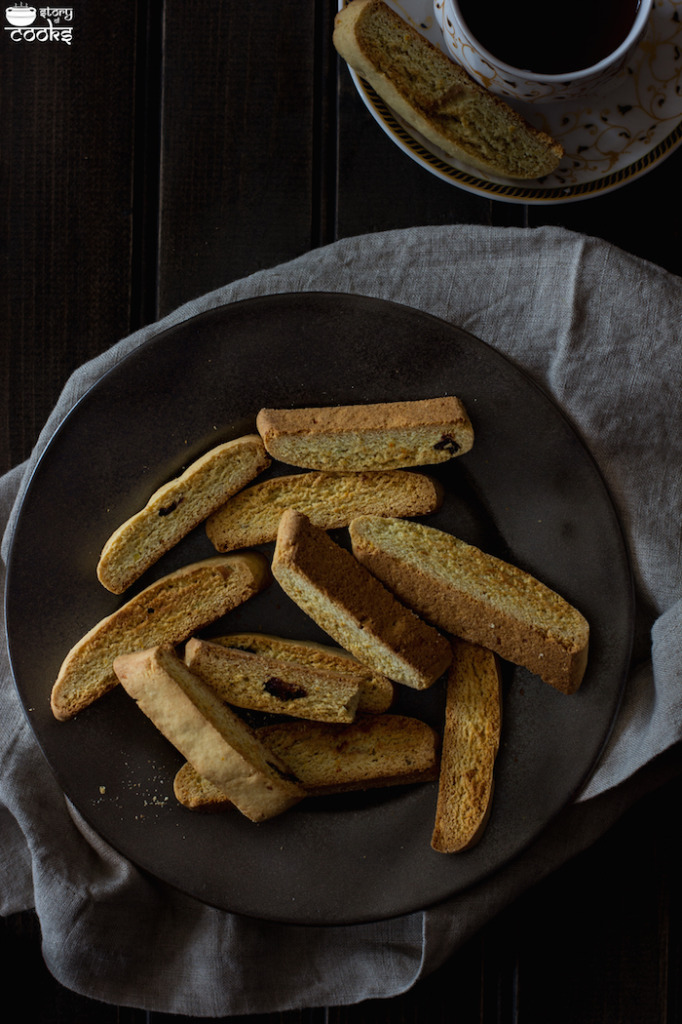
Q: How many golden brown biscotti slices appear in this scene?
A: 12